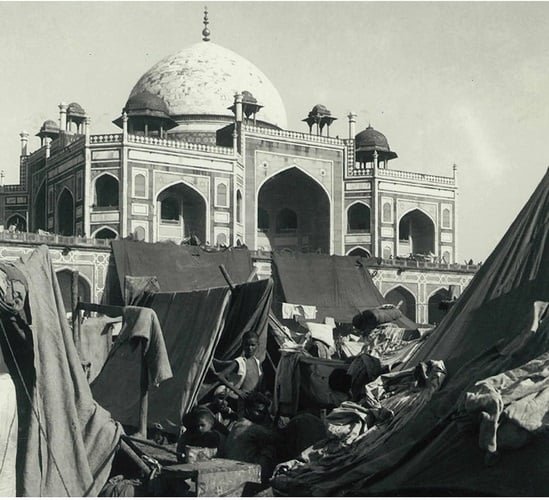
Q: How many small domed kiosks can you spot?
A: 6